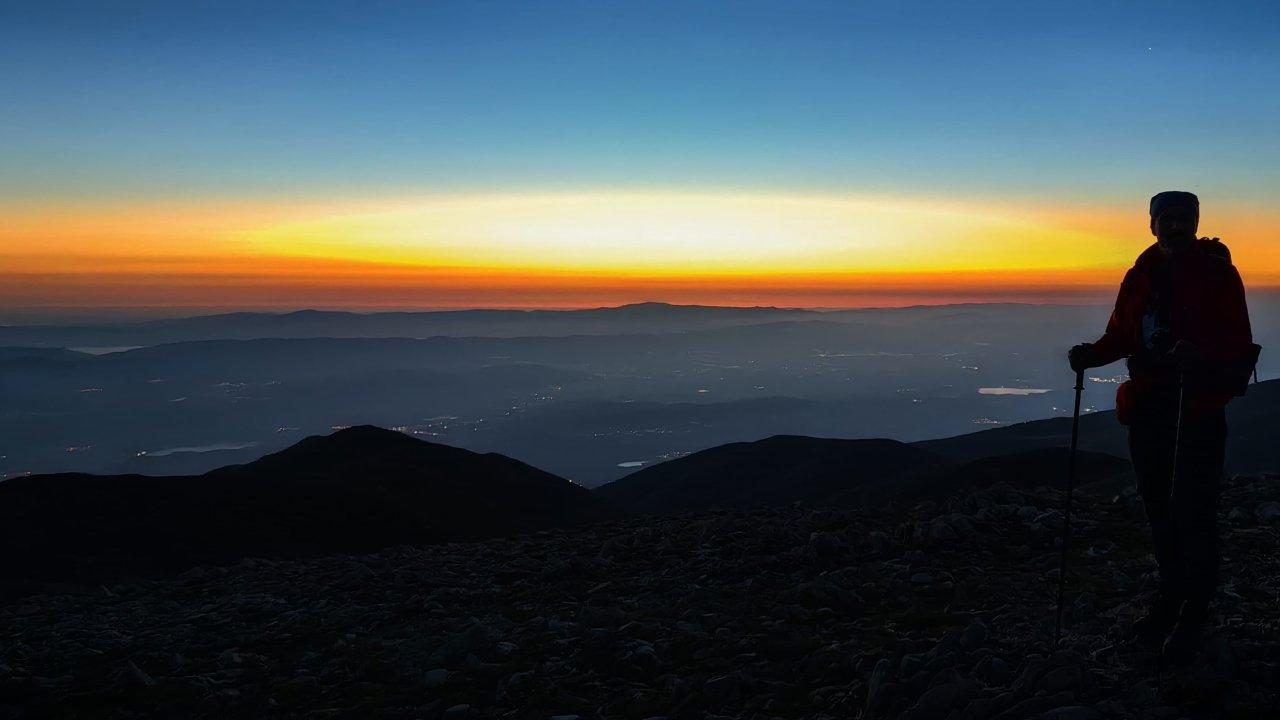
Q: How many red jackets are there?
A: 1